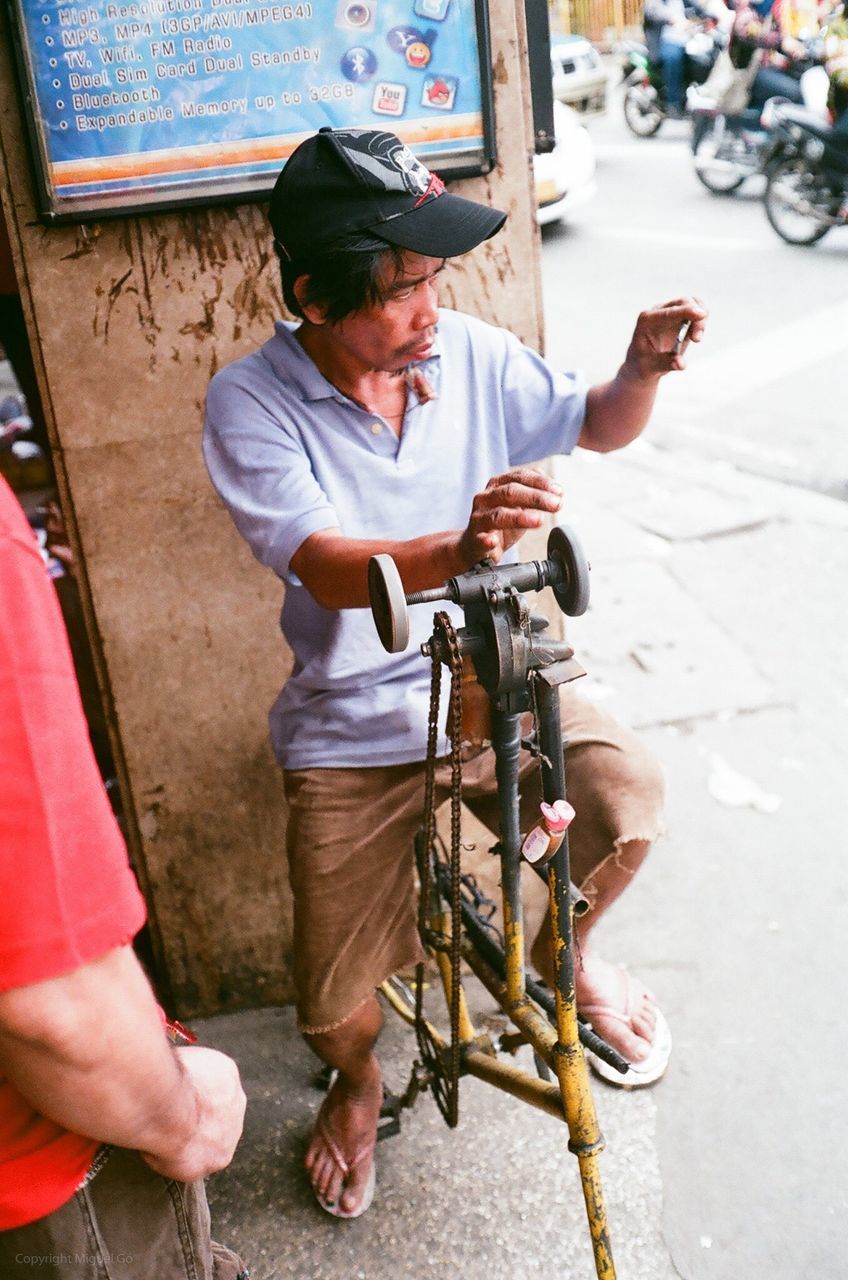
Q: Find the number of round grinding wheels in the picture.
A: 2